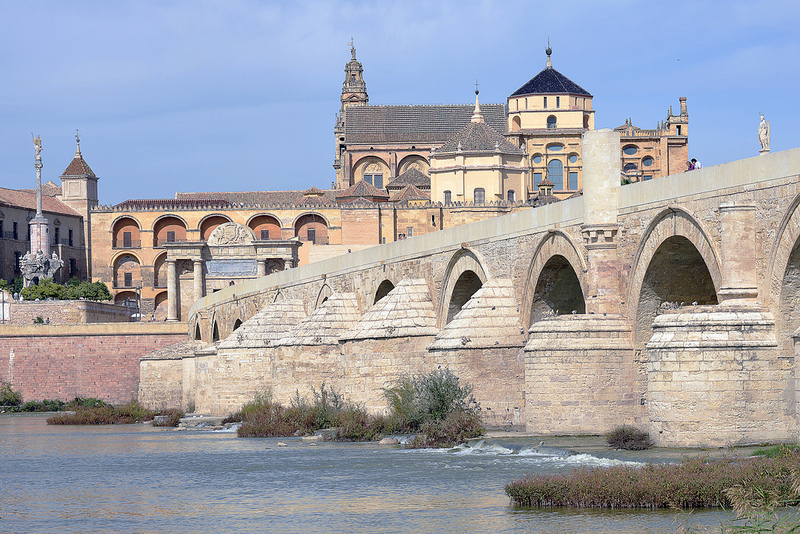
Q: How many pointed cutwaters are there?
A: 4